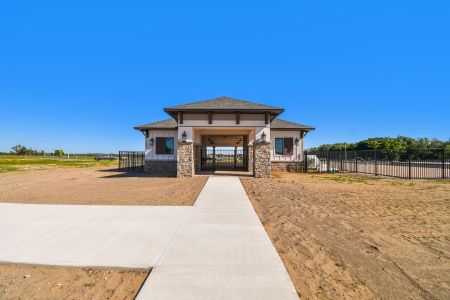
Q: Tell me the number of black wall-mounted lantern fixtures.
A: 4